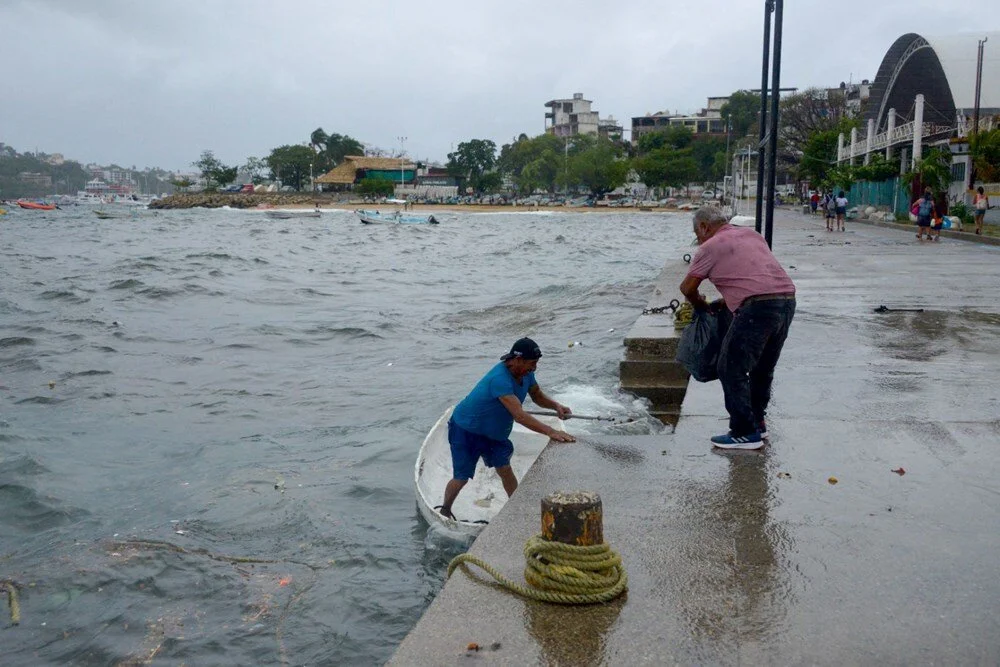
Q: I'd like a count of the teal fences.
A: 1